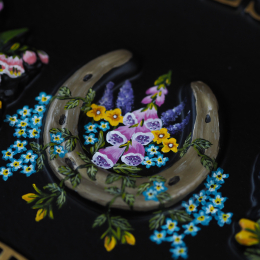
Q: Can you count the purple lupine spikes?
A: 4